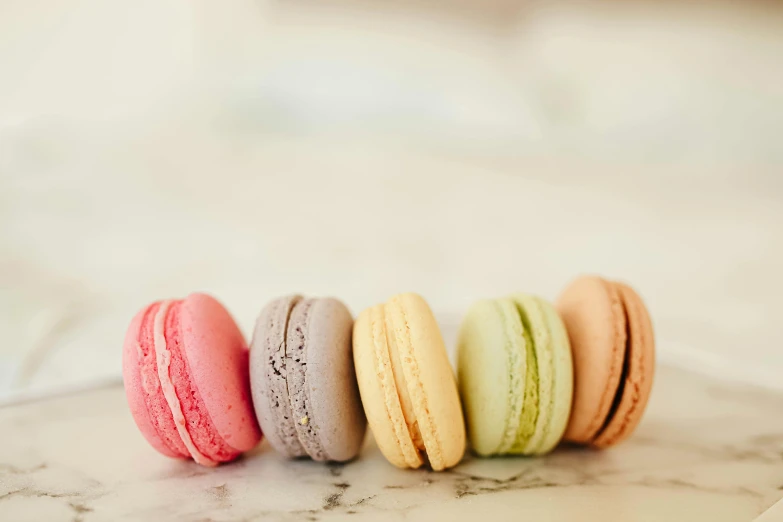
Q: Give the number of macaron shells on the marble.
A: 10